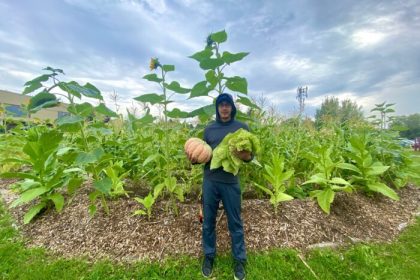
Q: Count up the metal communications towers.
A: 1